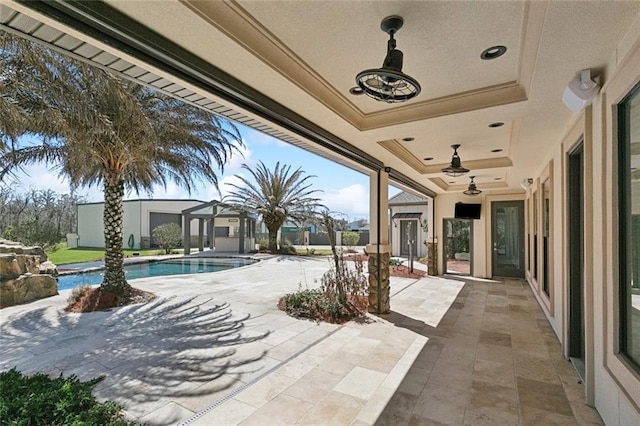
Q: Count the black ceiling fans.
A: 3